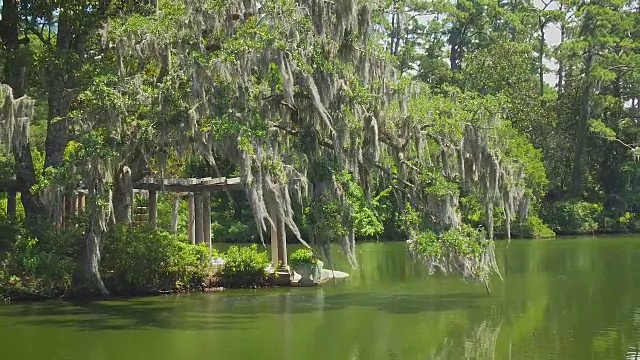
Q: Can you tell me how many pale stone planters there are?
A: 1